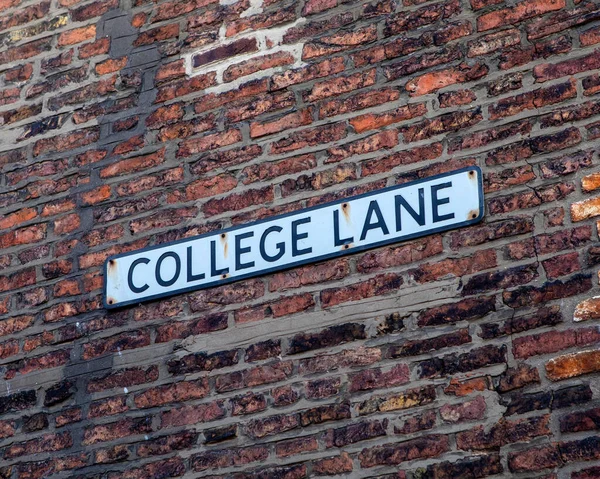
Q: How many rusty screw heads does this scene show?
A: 8